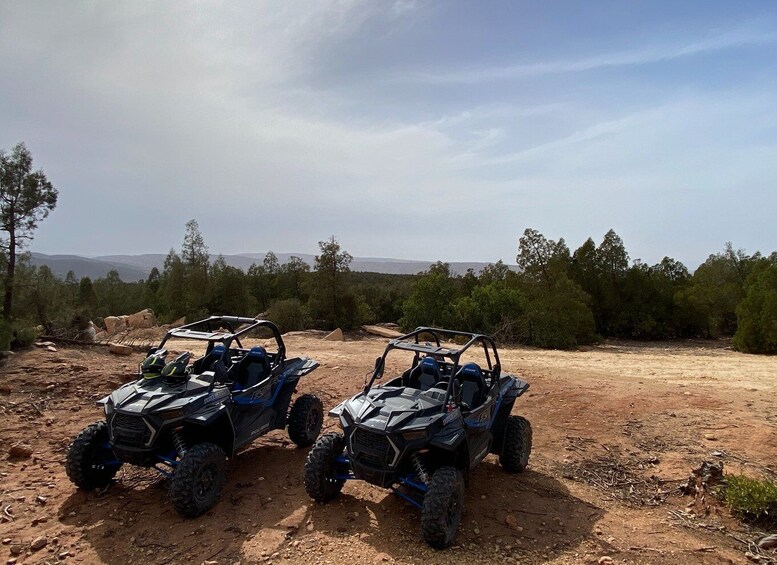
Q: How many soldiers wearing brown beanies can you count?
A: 0